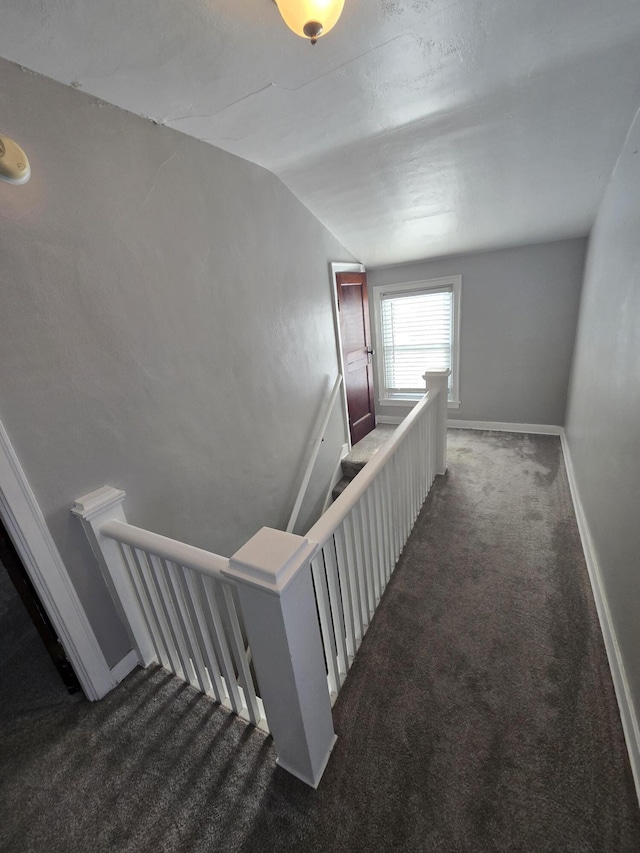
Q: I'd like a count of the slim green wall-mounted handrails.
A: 0